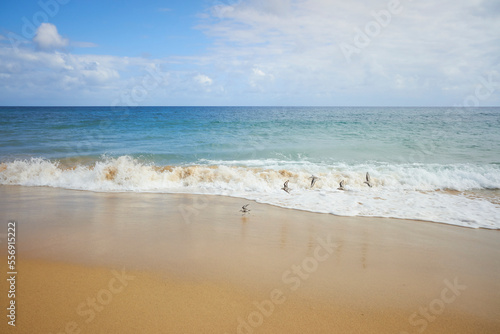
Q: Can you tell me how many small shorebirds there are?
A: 5